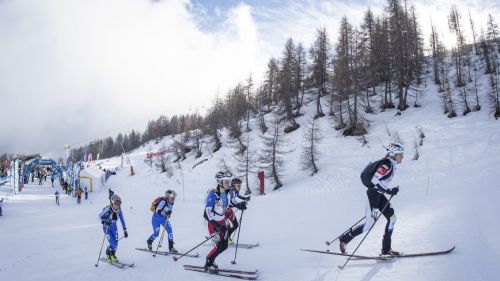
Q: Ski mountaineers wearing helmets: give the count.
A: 5